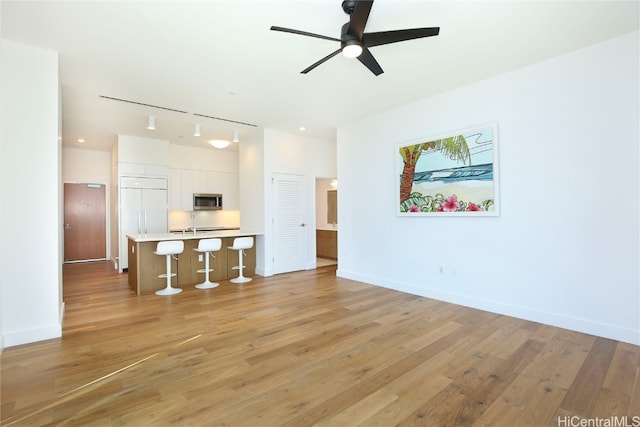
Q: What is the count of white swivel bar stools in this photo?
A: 3